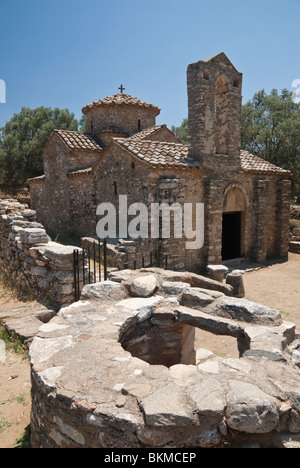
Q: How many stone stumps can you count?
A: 2